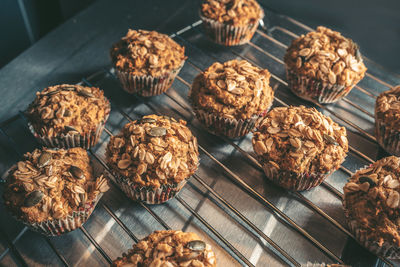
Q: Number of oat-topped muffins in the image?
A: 11